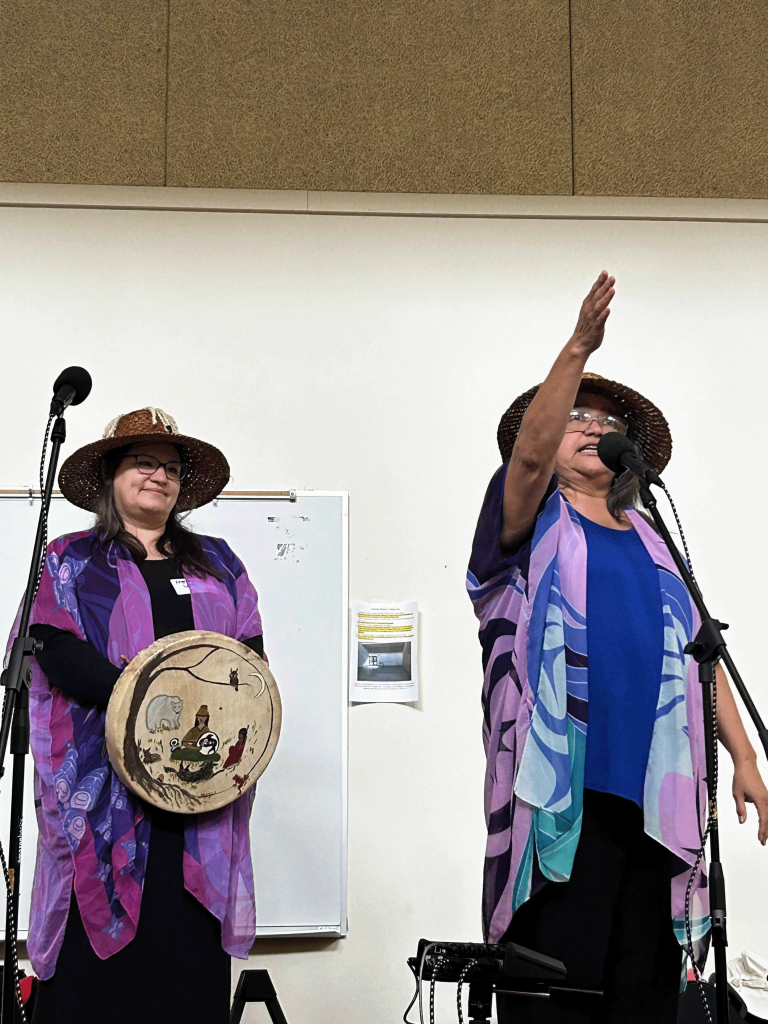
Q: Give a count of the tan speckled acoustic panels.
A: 3